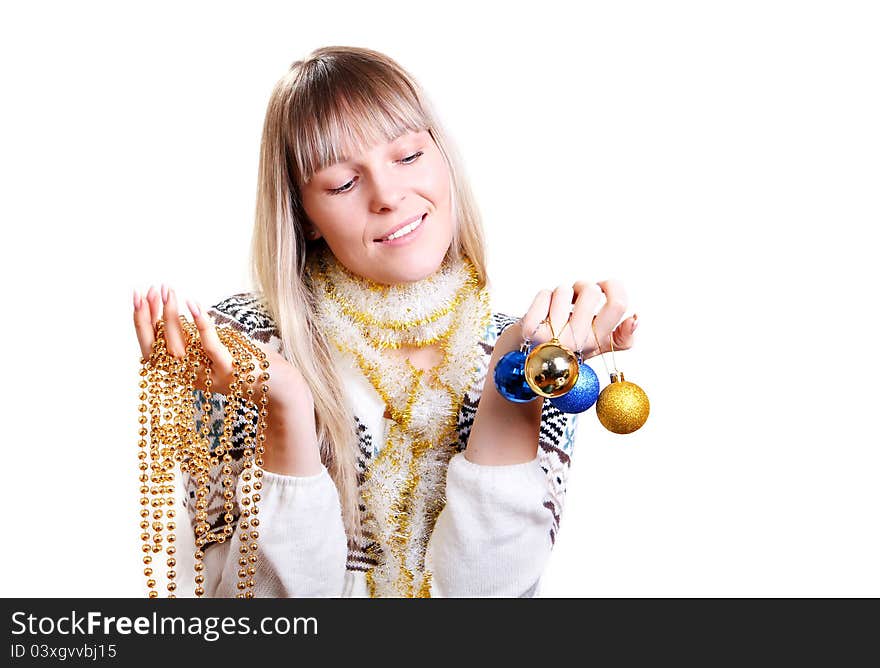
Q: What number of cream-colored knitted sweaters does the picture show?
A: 1